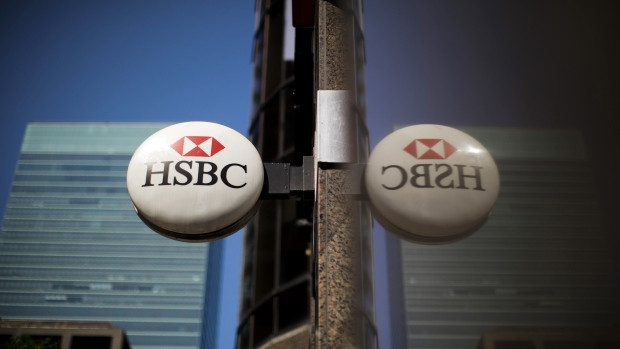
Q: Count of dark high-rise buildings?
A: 1